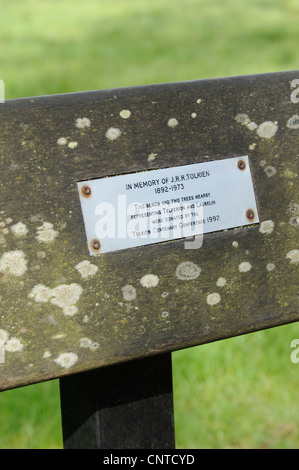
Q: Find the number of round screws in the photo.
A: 4